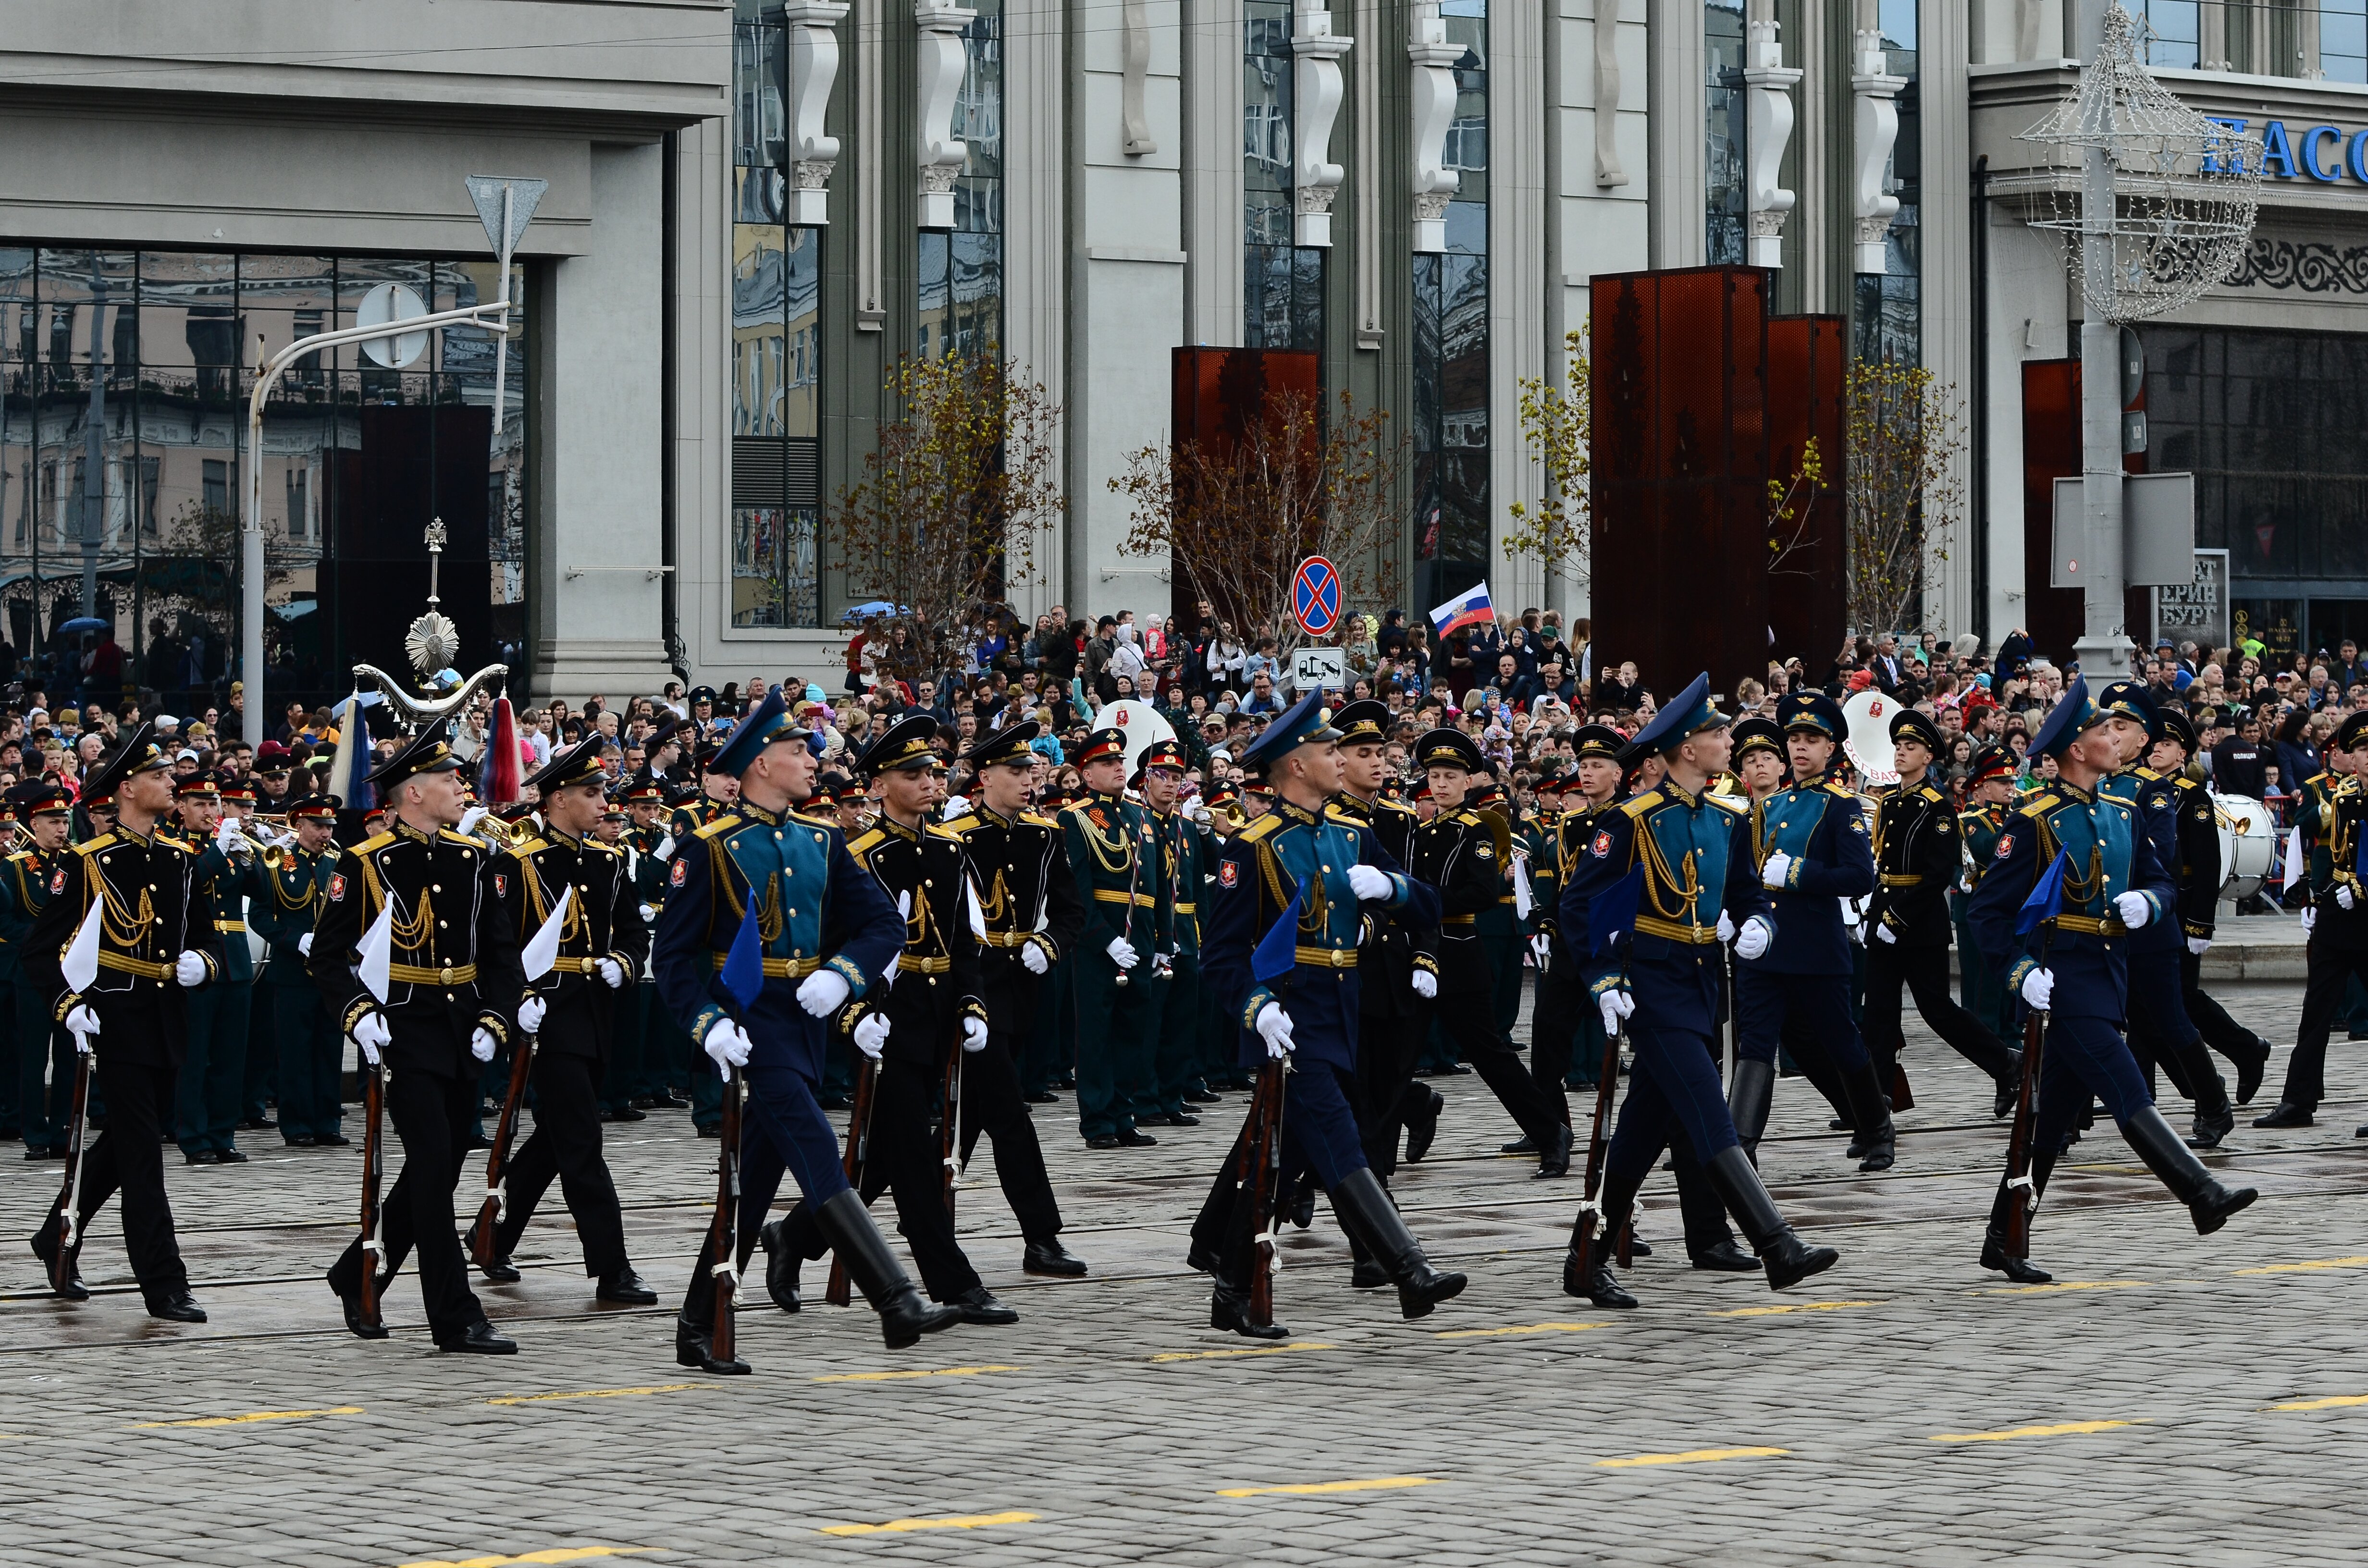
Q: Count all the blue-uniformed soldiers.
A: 6